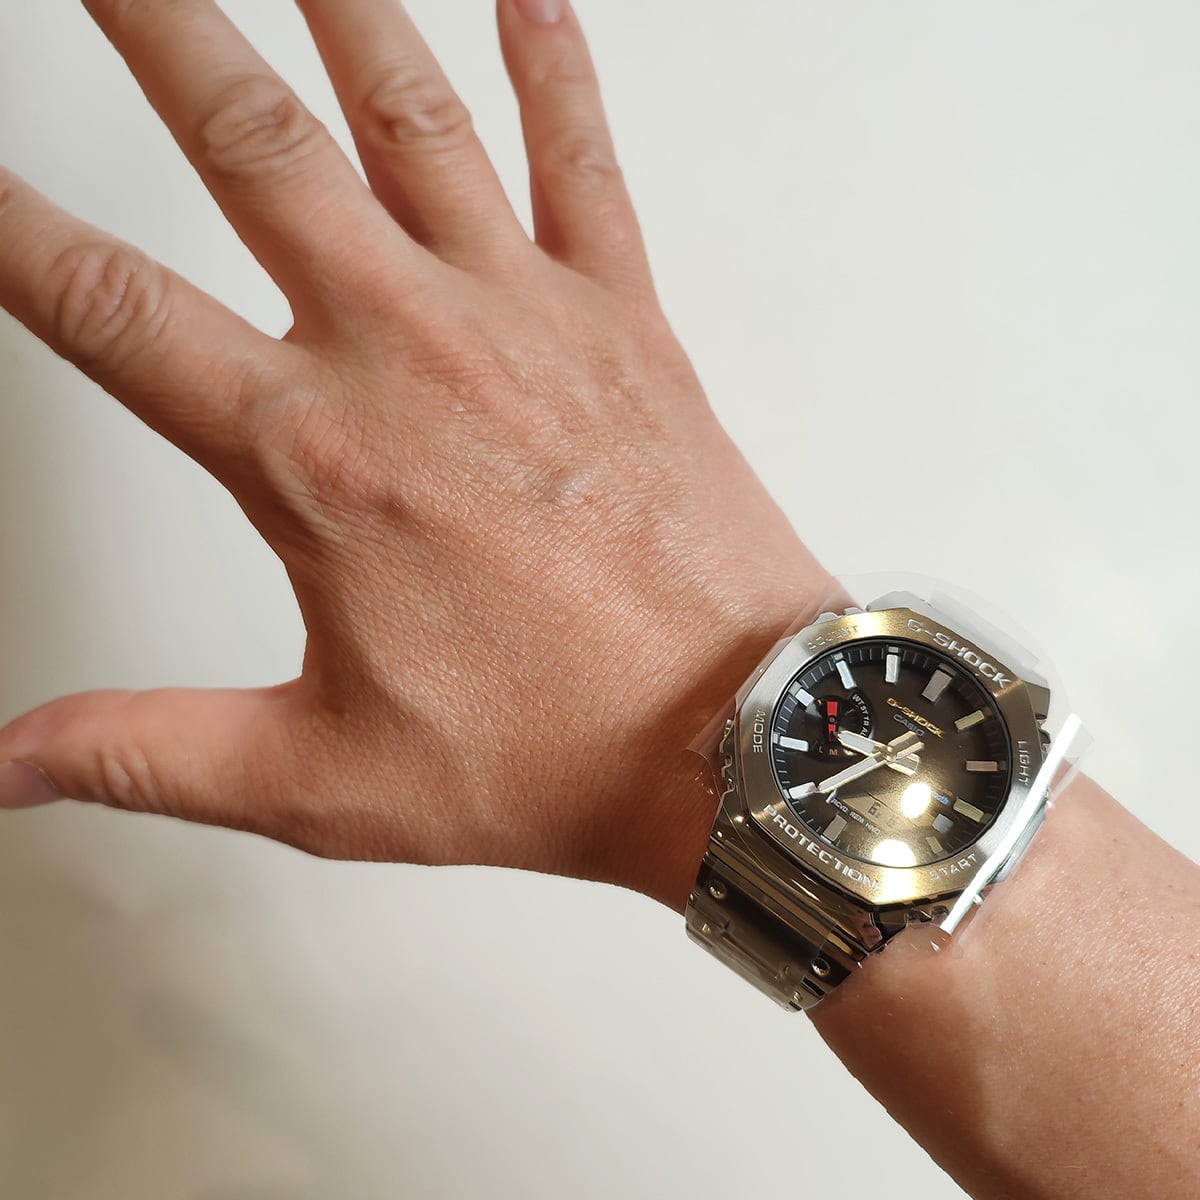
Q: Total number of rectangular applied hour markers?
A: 11